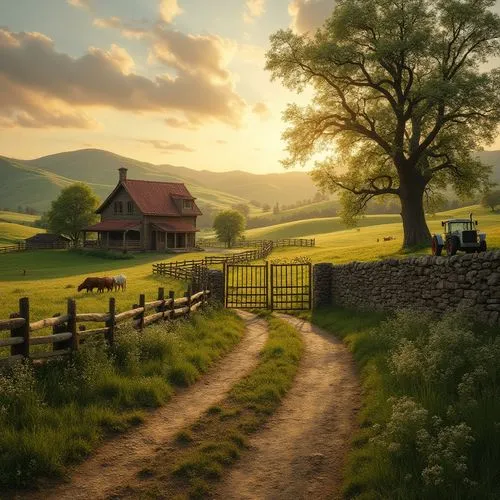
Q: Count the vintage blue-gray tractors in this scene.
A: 1